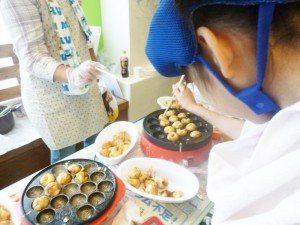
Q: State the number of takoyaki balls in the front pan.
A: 6